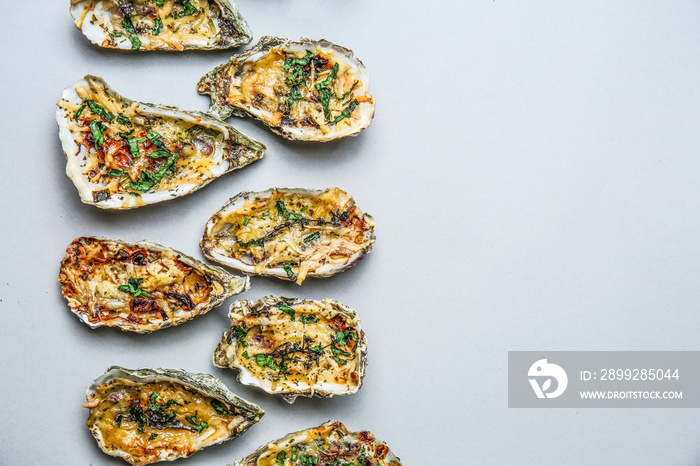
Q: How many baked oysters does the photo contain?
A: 8